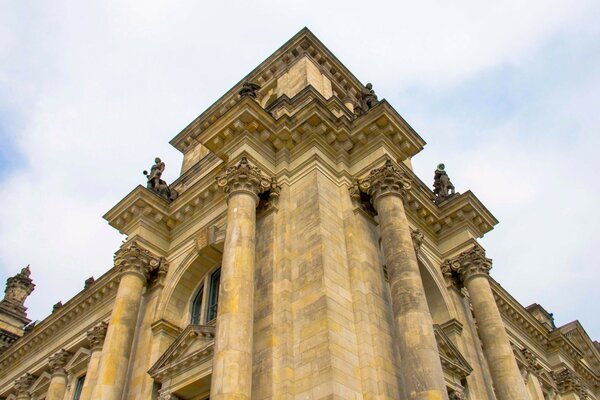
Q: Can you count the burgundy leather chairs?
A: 0